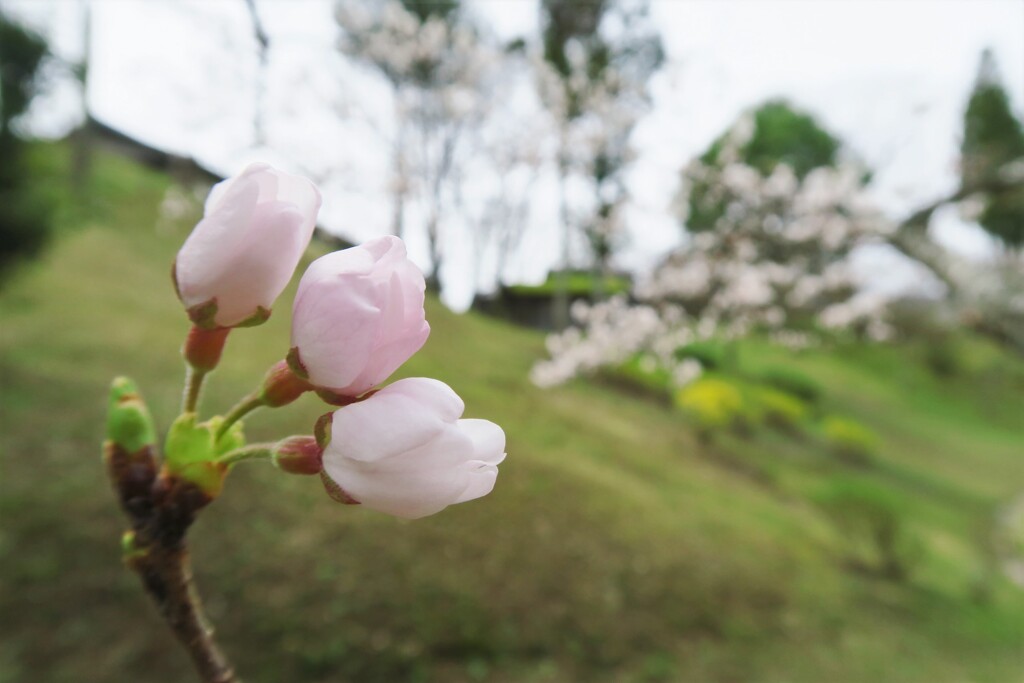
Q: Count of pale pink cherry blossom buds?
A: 3